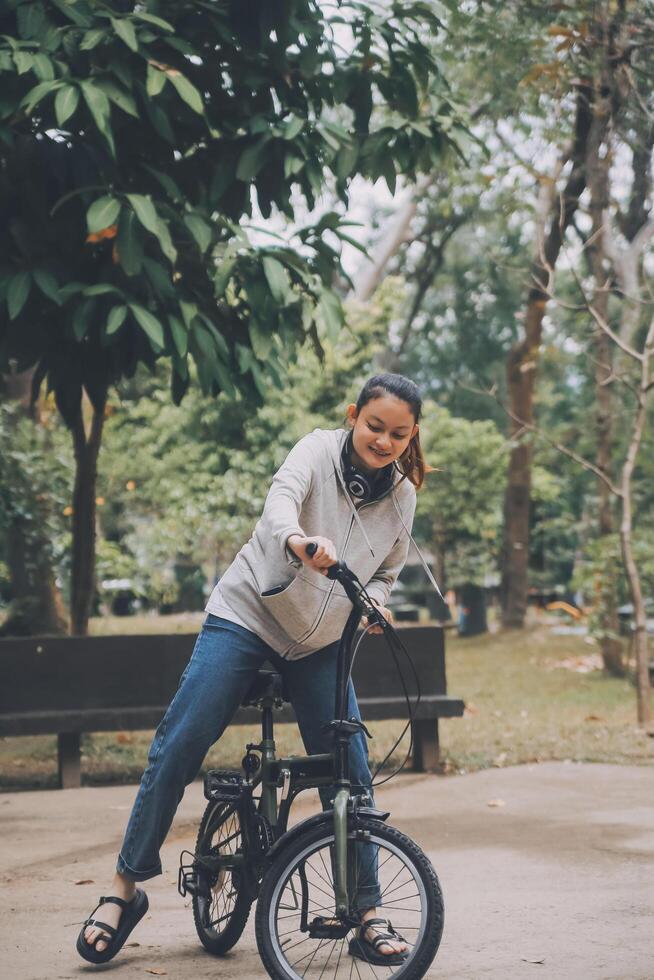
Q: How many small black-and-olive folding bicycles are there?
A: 1